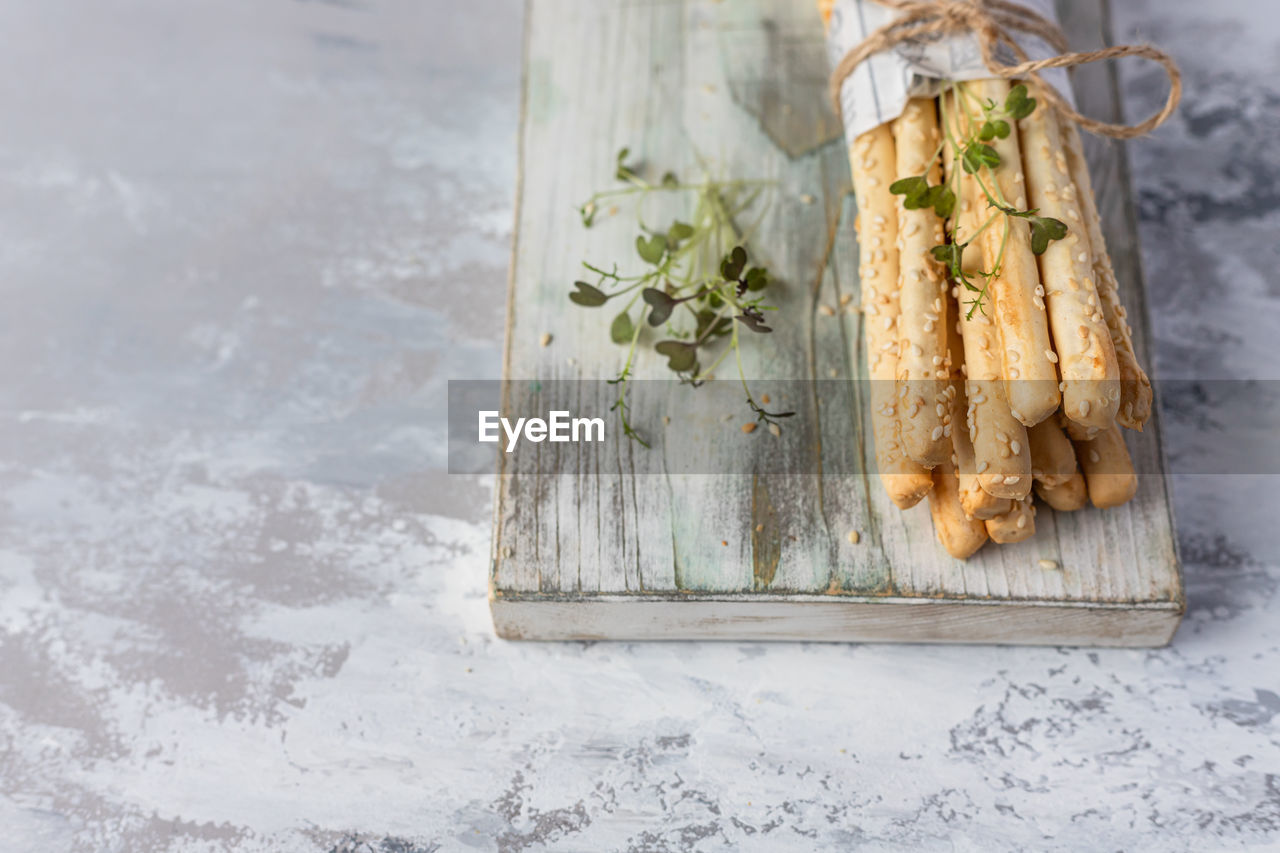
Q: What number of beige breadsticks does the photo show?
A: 13